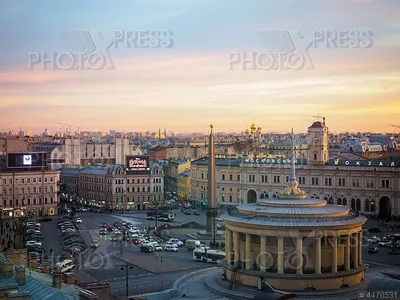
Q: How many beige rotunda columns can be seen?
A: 11